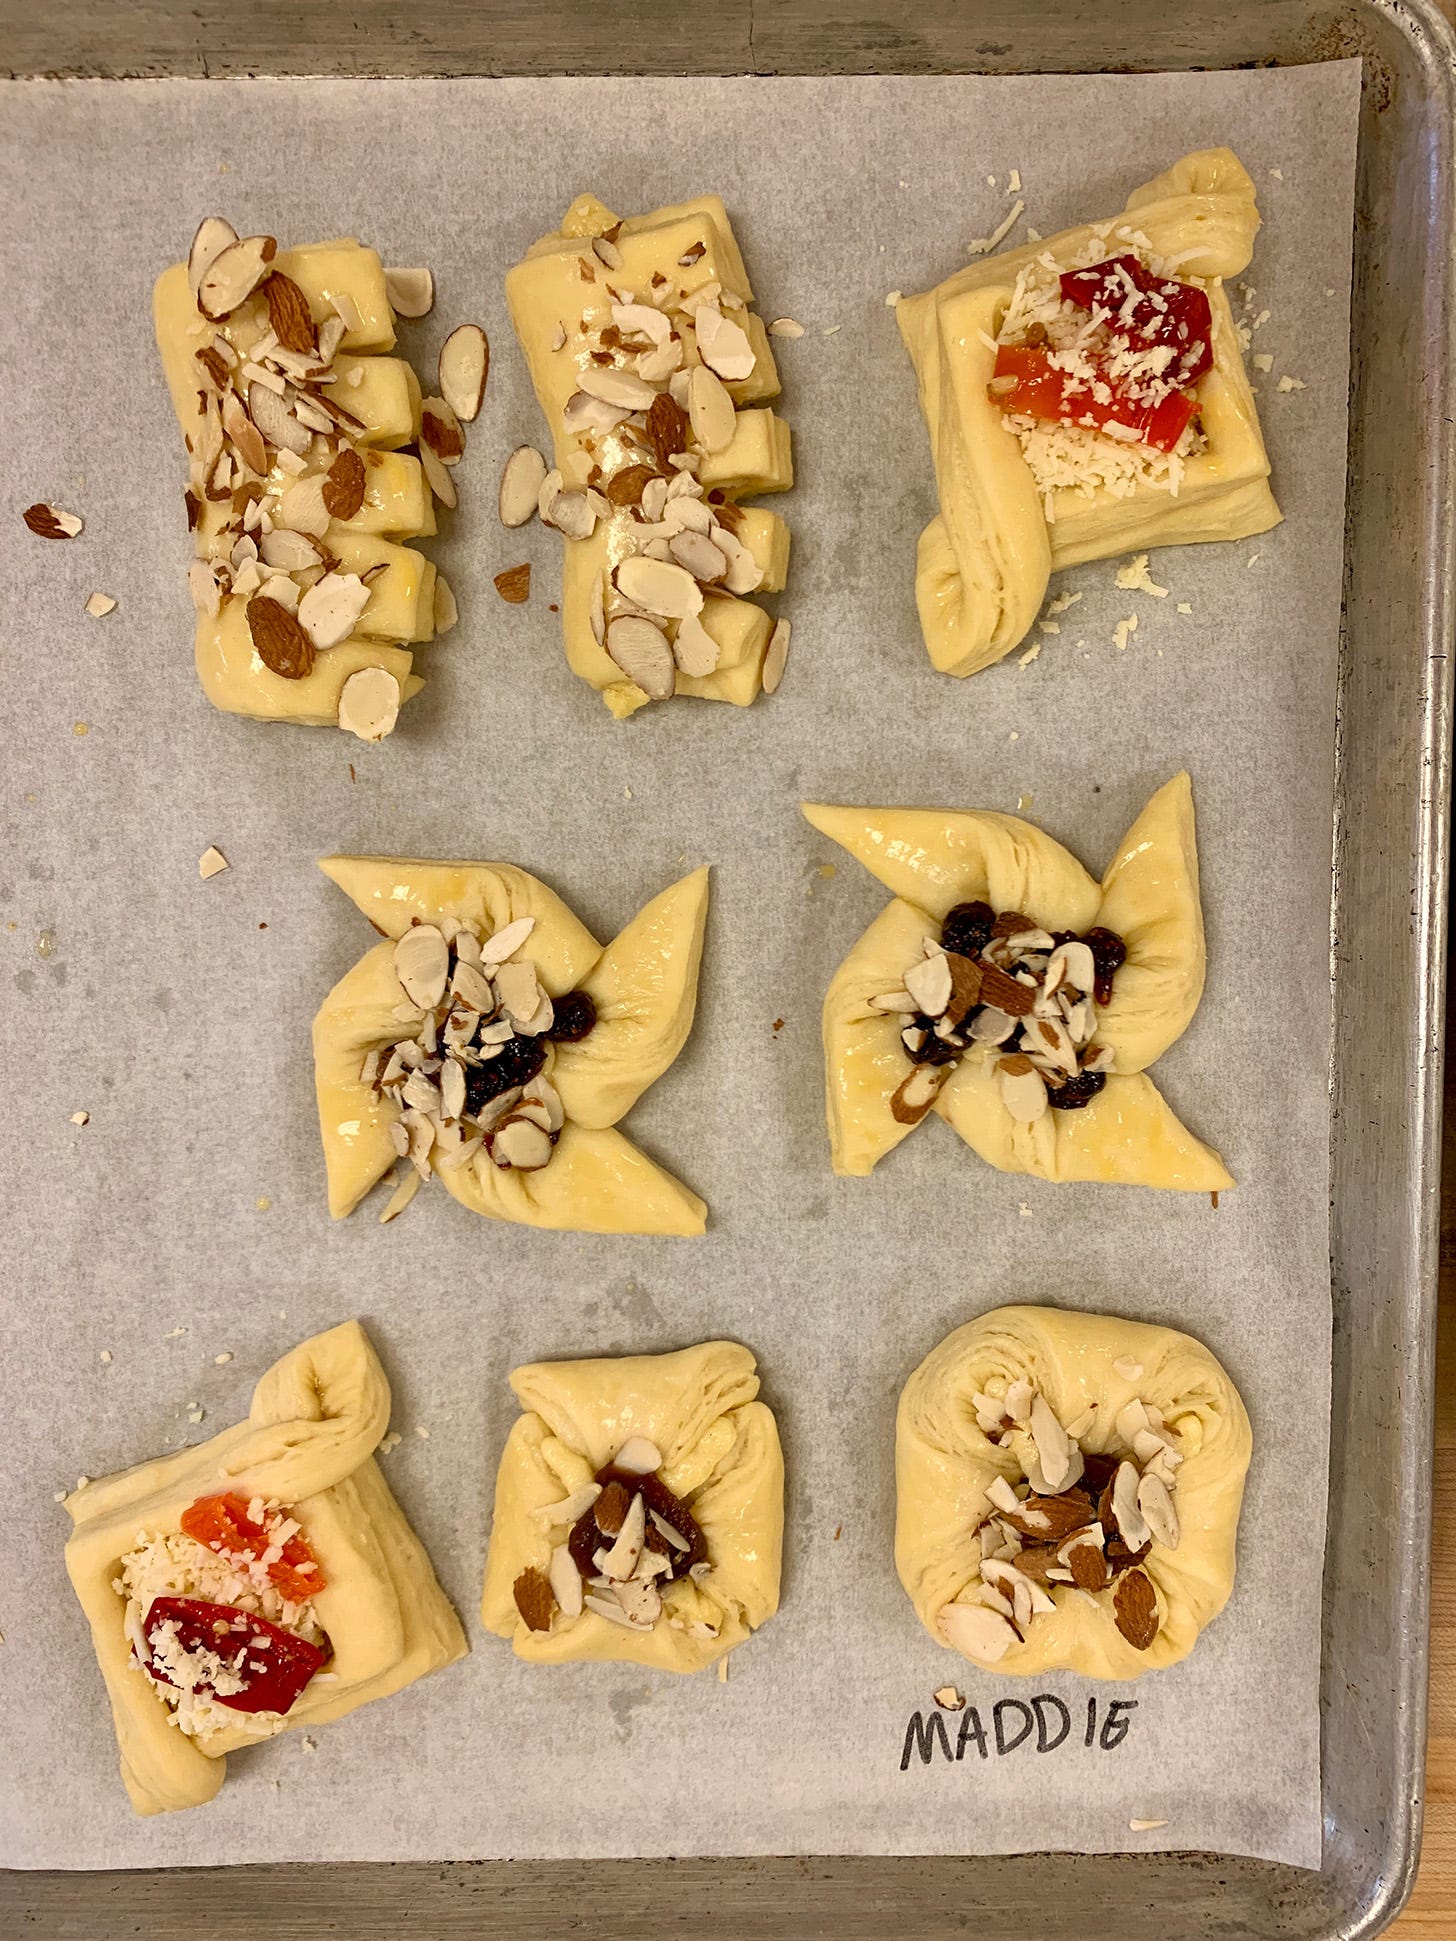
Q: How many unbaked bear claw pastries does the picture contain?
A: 2